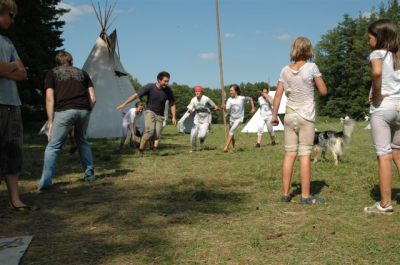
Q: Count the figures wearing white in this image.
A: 6